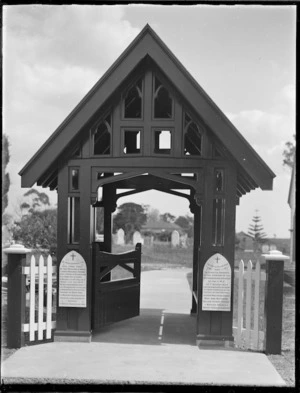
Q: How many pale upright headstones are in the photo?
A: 3